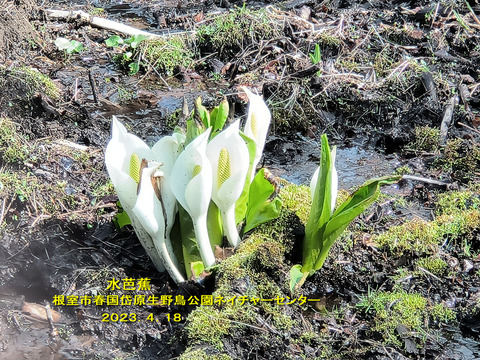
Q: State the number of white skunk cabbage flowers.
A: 7